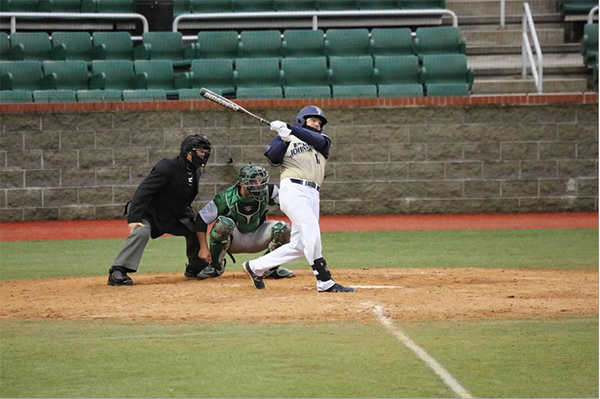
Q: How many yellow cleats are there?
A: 0